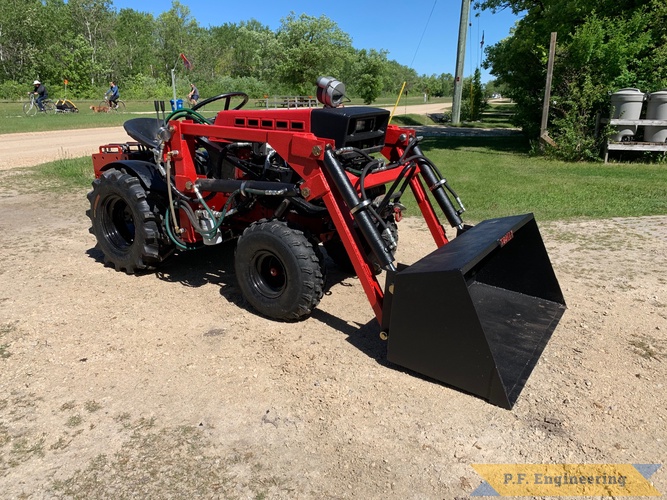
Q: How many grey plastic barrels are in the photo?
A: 2